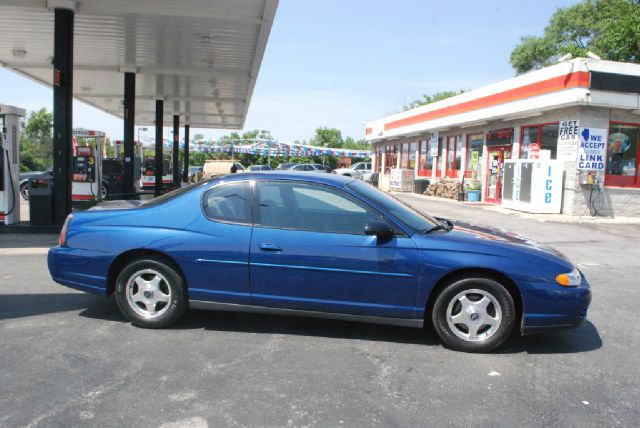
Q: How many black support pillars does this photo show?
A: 5